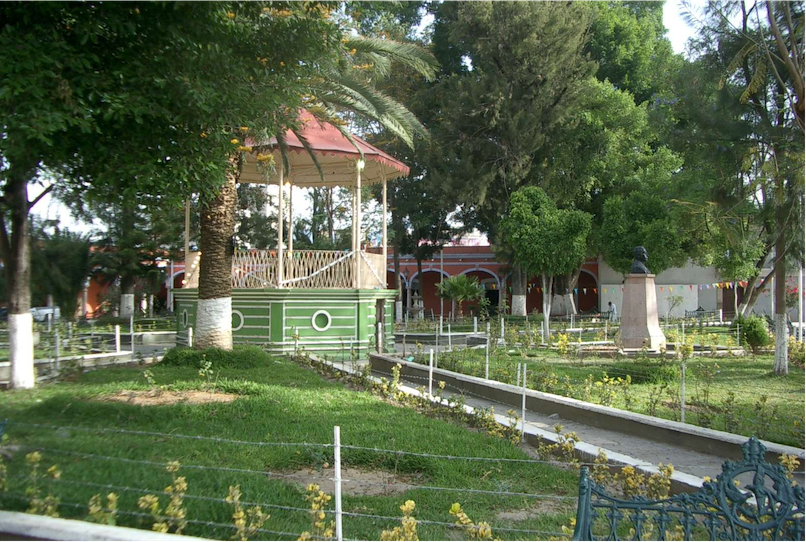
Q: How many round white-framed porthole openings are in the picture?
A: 3